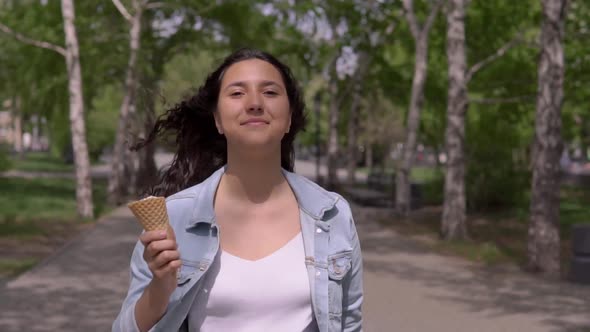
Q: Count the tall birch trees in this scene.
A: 5